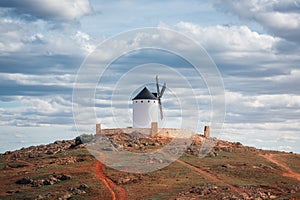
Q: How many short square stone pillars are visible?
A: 3